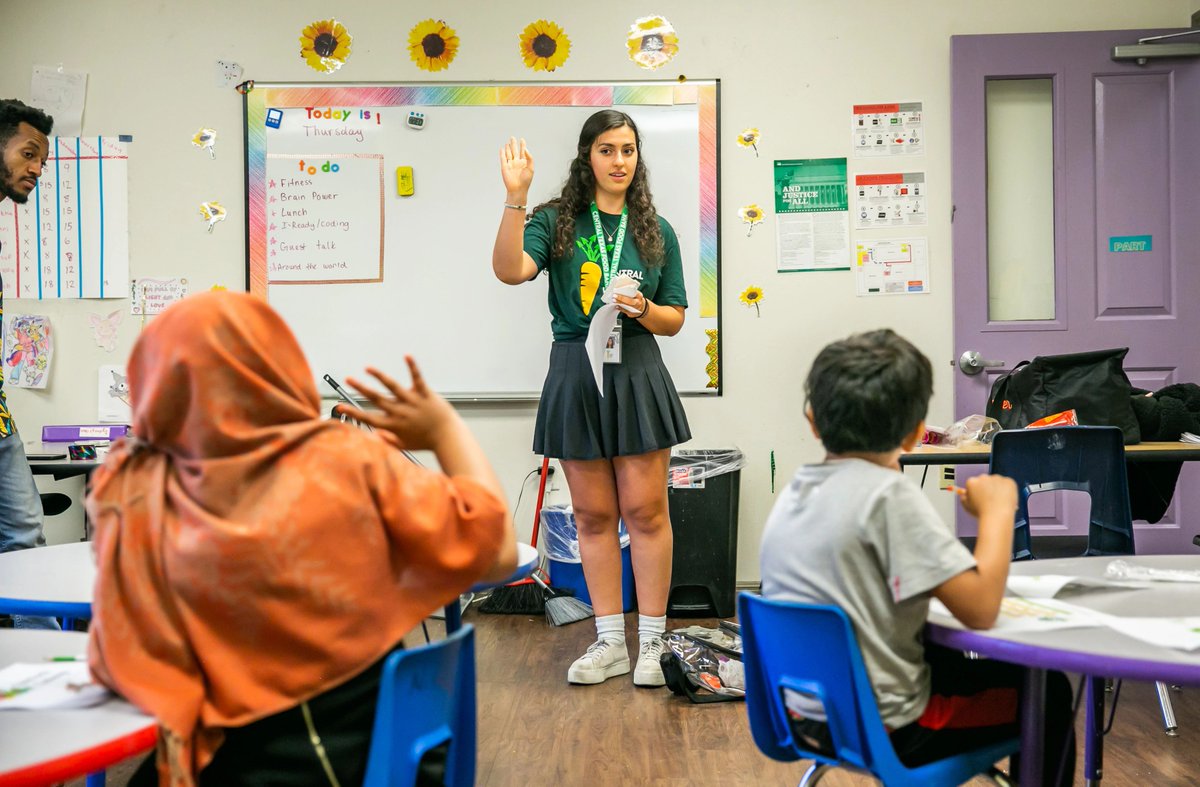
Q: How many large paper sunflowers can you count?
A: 4